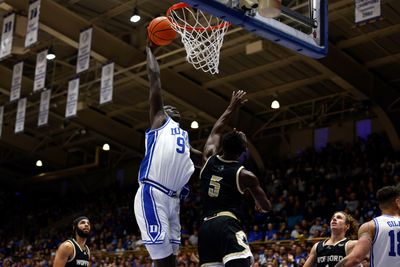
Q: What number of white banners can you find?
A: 11